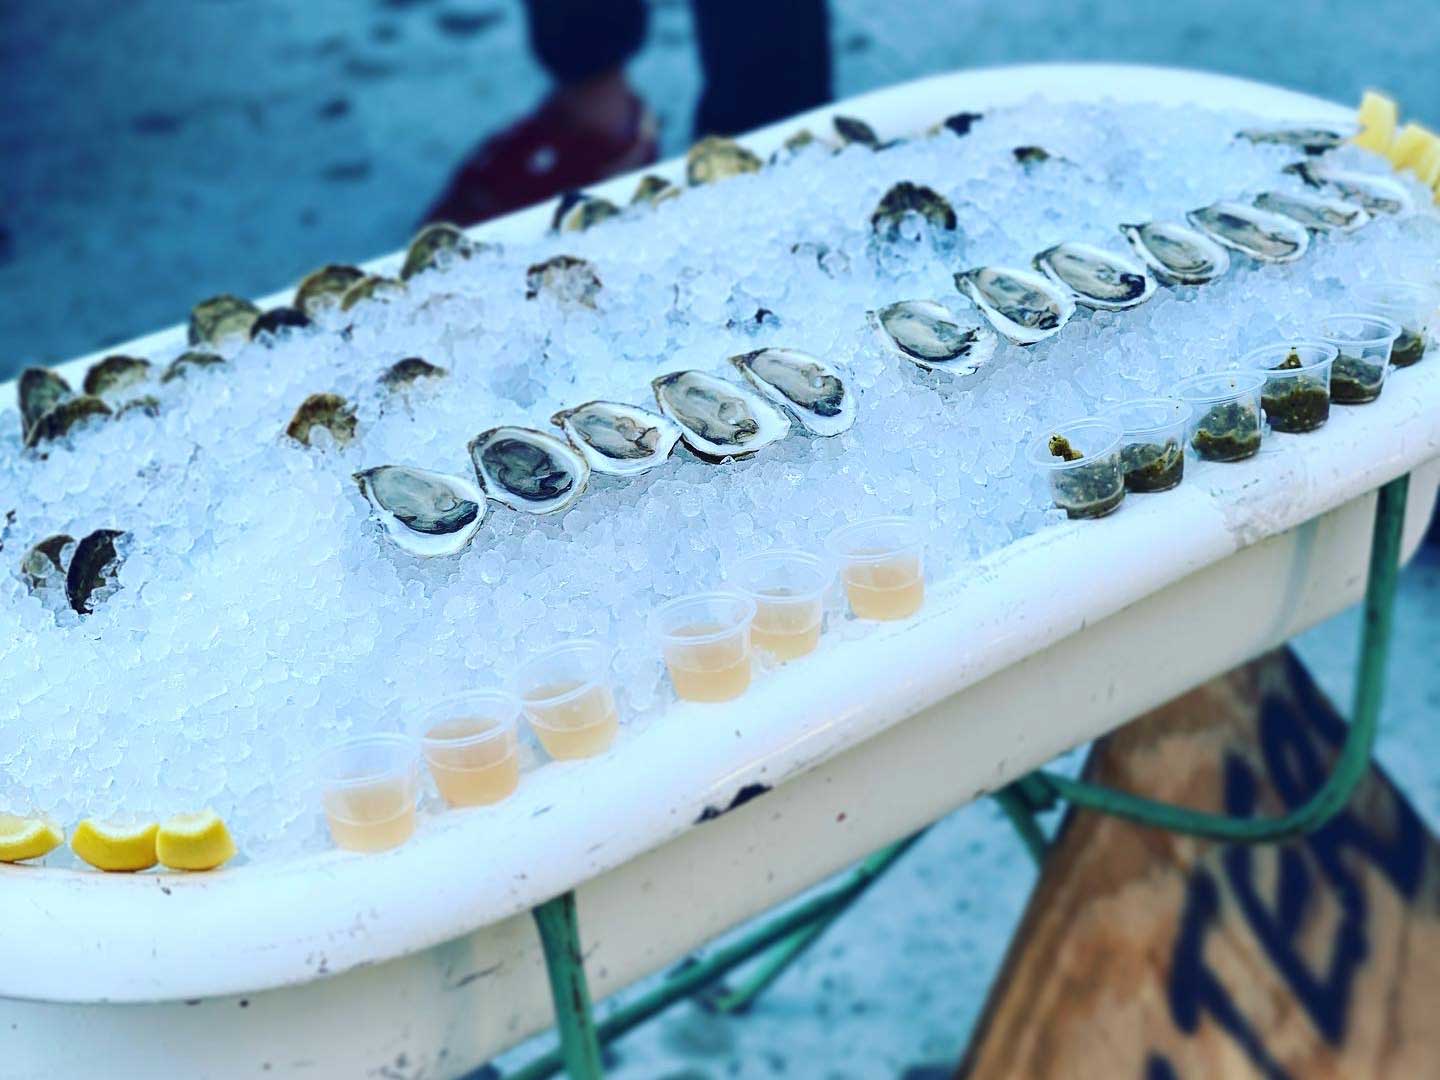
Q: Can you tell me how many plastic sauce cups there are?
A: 12